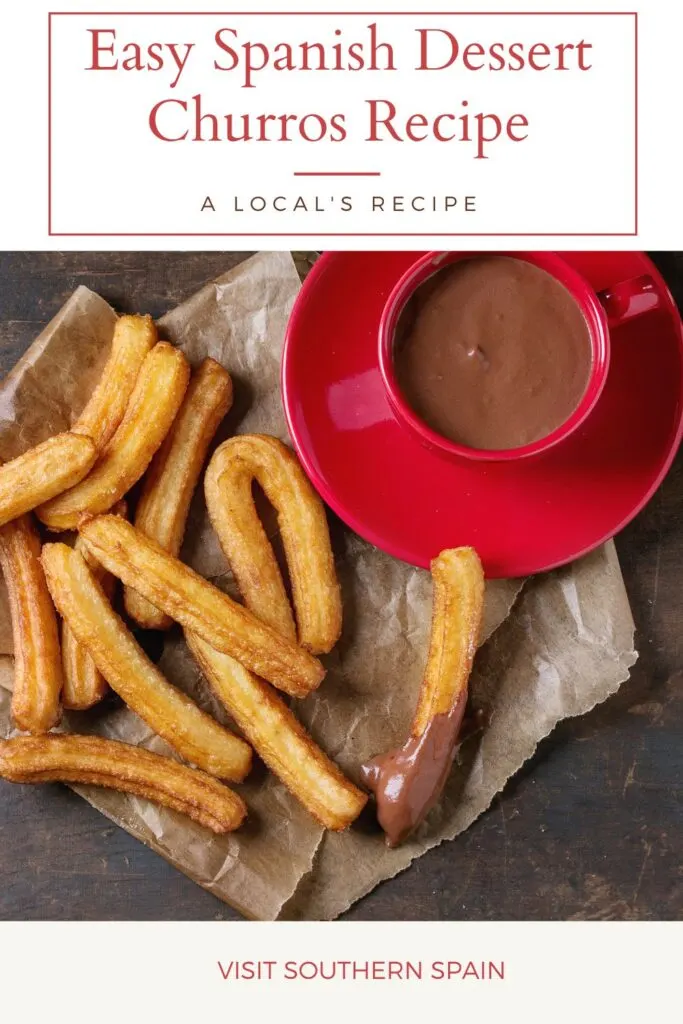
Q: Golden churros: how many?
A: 12